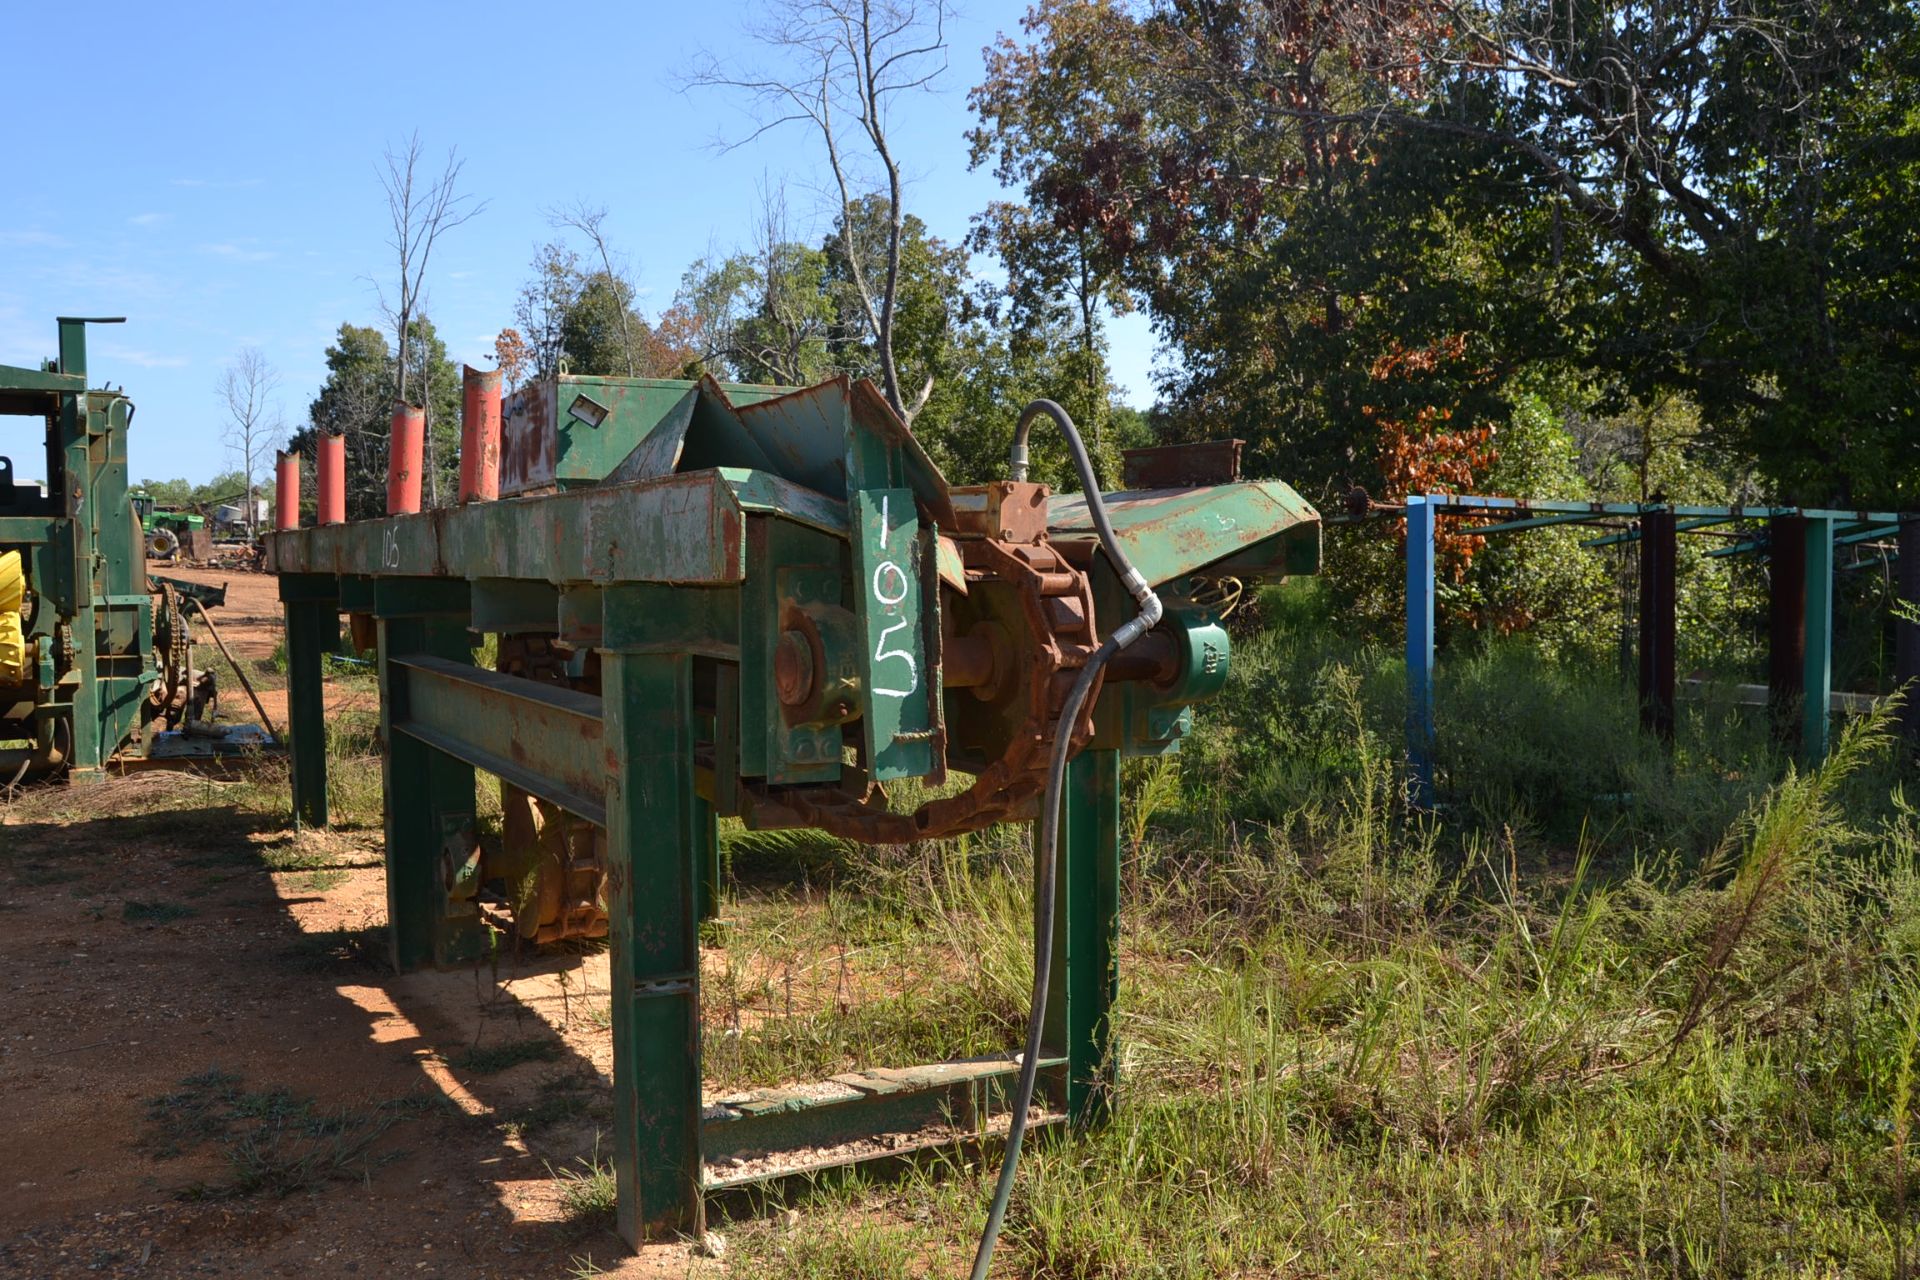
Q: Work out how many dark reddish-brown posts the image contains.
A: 2